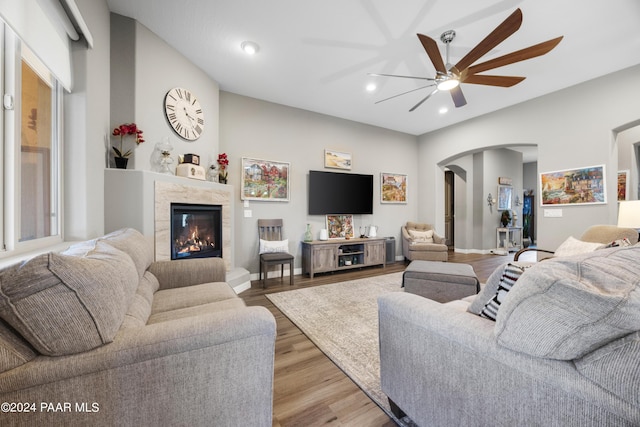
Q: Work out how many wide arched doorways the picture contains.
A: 1